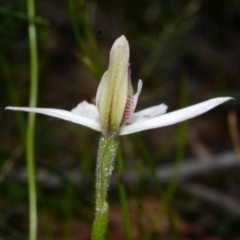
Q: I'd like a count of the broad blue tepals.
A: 0